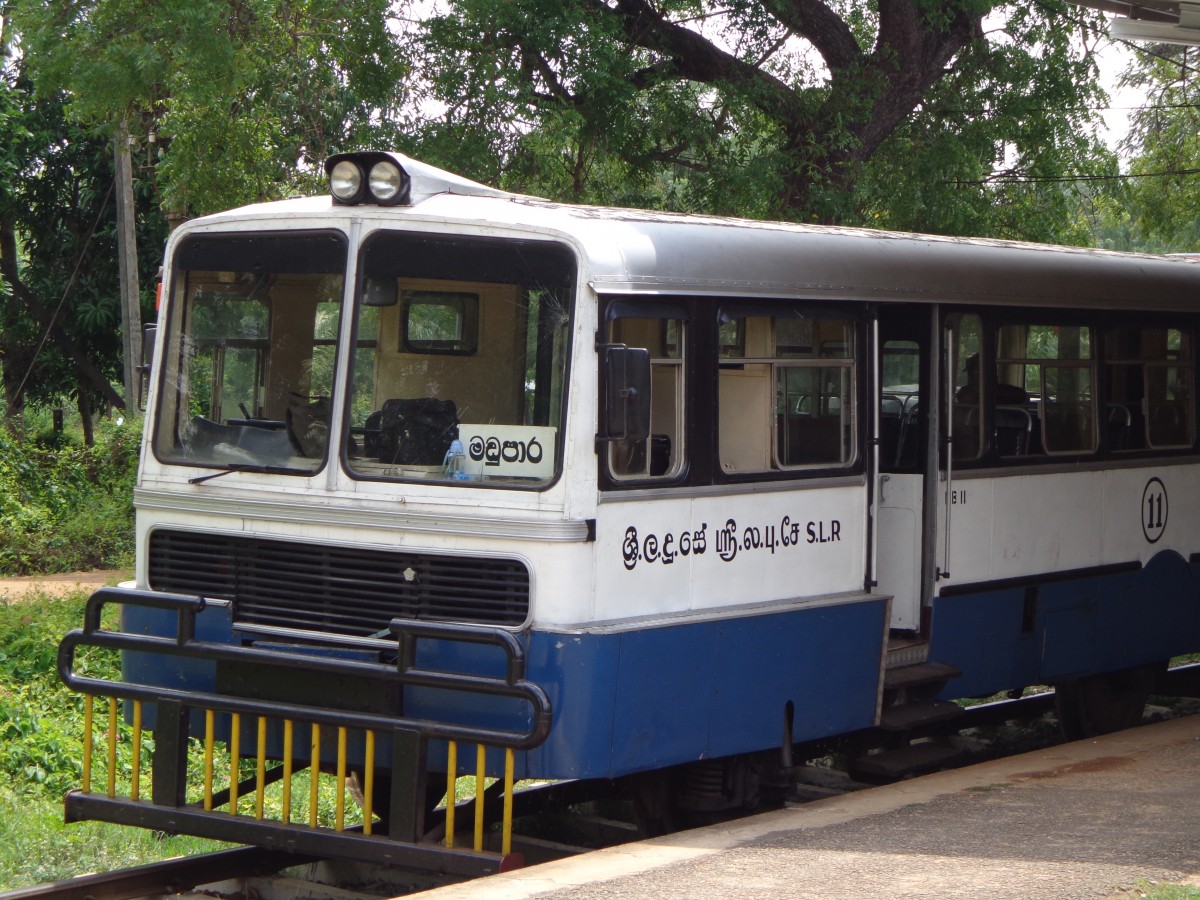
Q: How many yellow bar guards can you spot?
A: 13